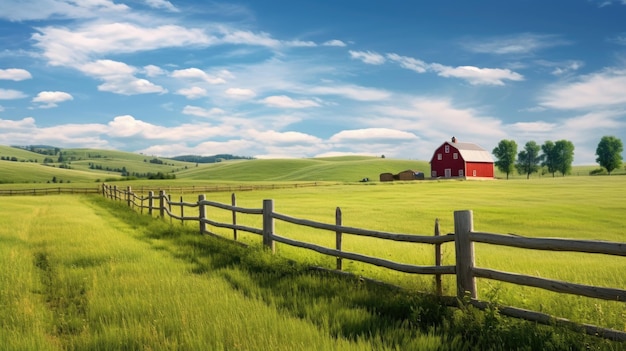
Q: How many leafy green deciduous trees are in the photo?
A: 5